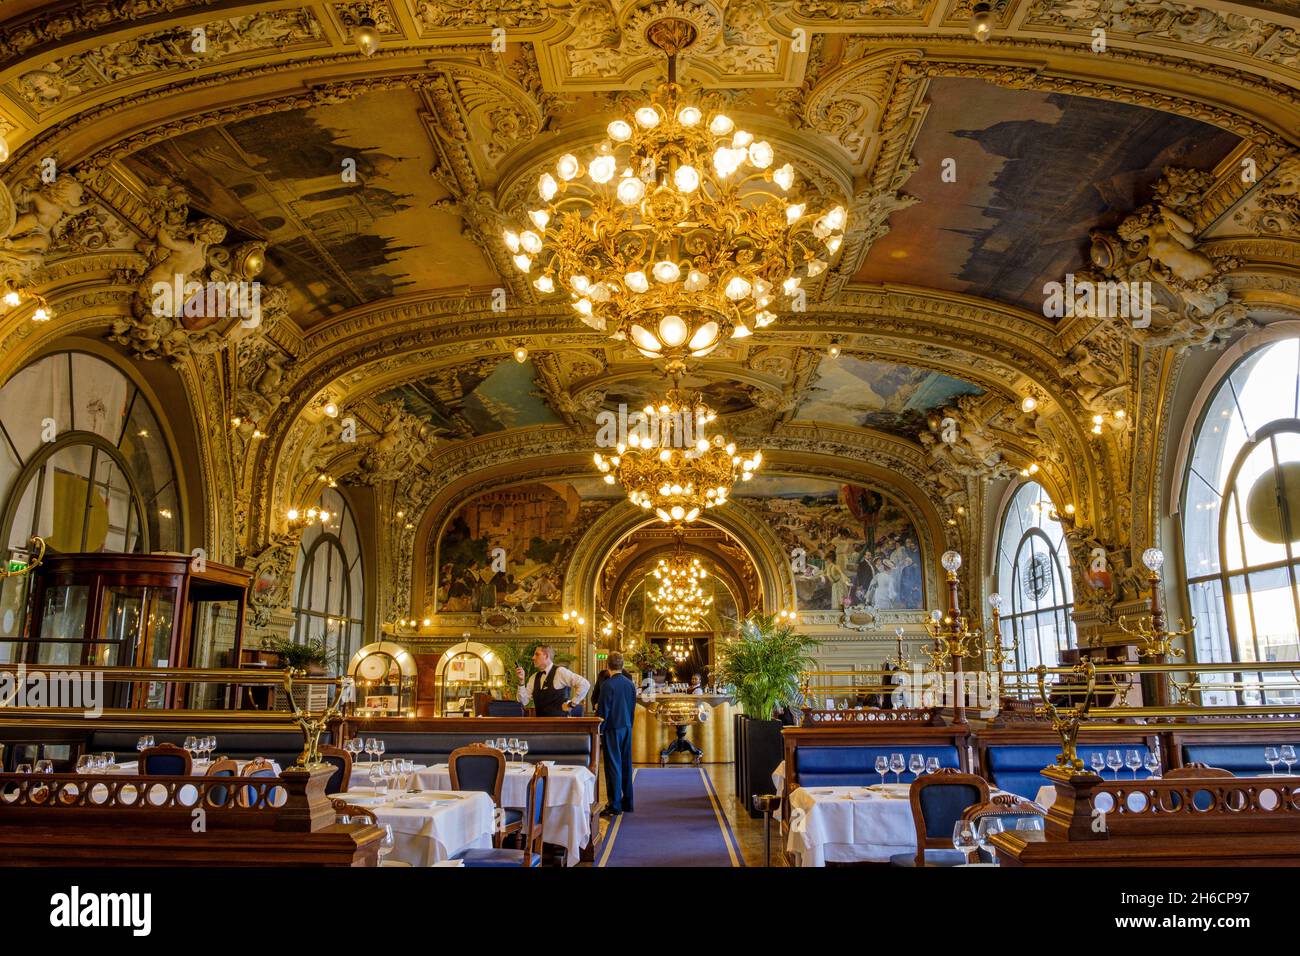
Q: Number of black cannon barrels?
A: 0